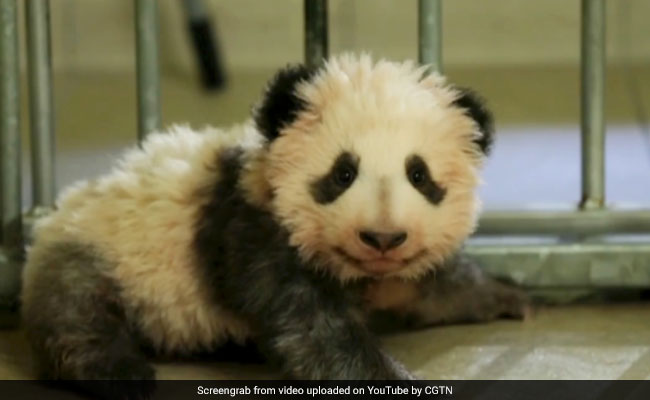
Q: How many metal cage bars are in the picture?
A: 6